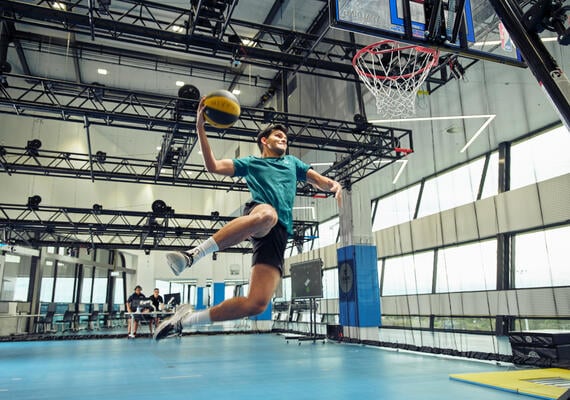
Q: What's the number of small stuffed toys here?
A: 0